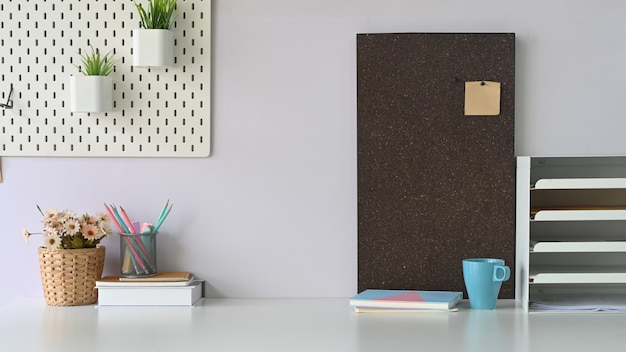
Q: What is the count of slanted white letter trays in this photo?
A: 4